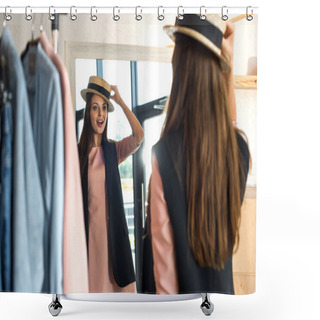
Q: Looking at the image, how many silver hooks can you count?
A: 12